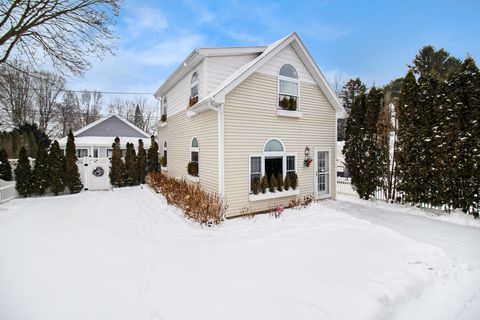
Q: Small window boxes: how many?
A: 5